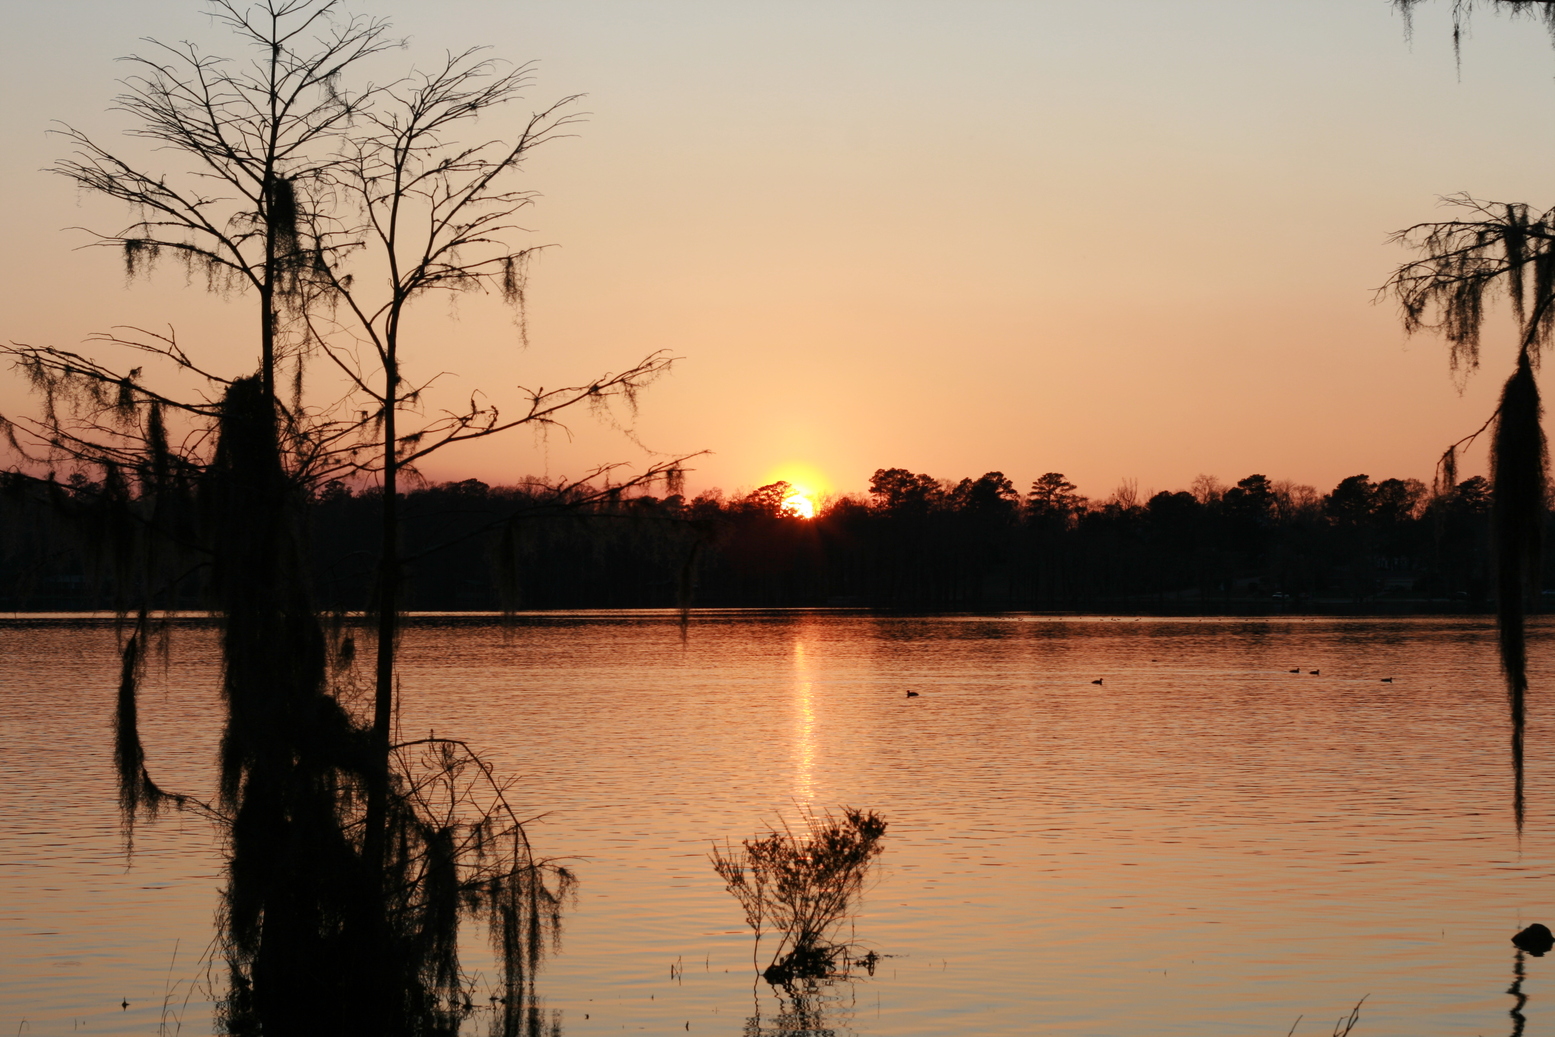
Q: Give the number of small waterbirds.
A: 5